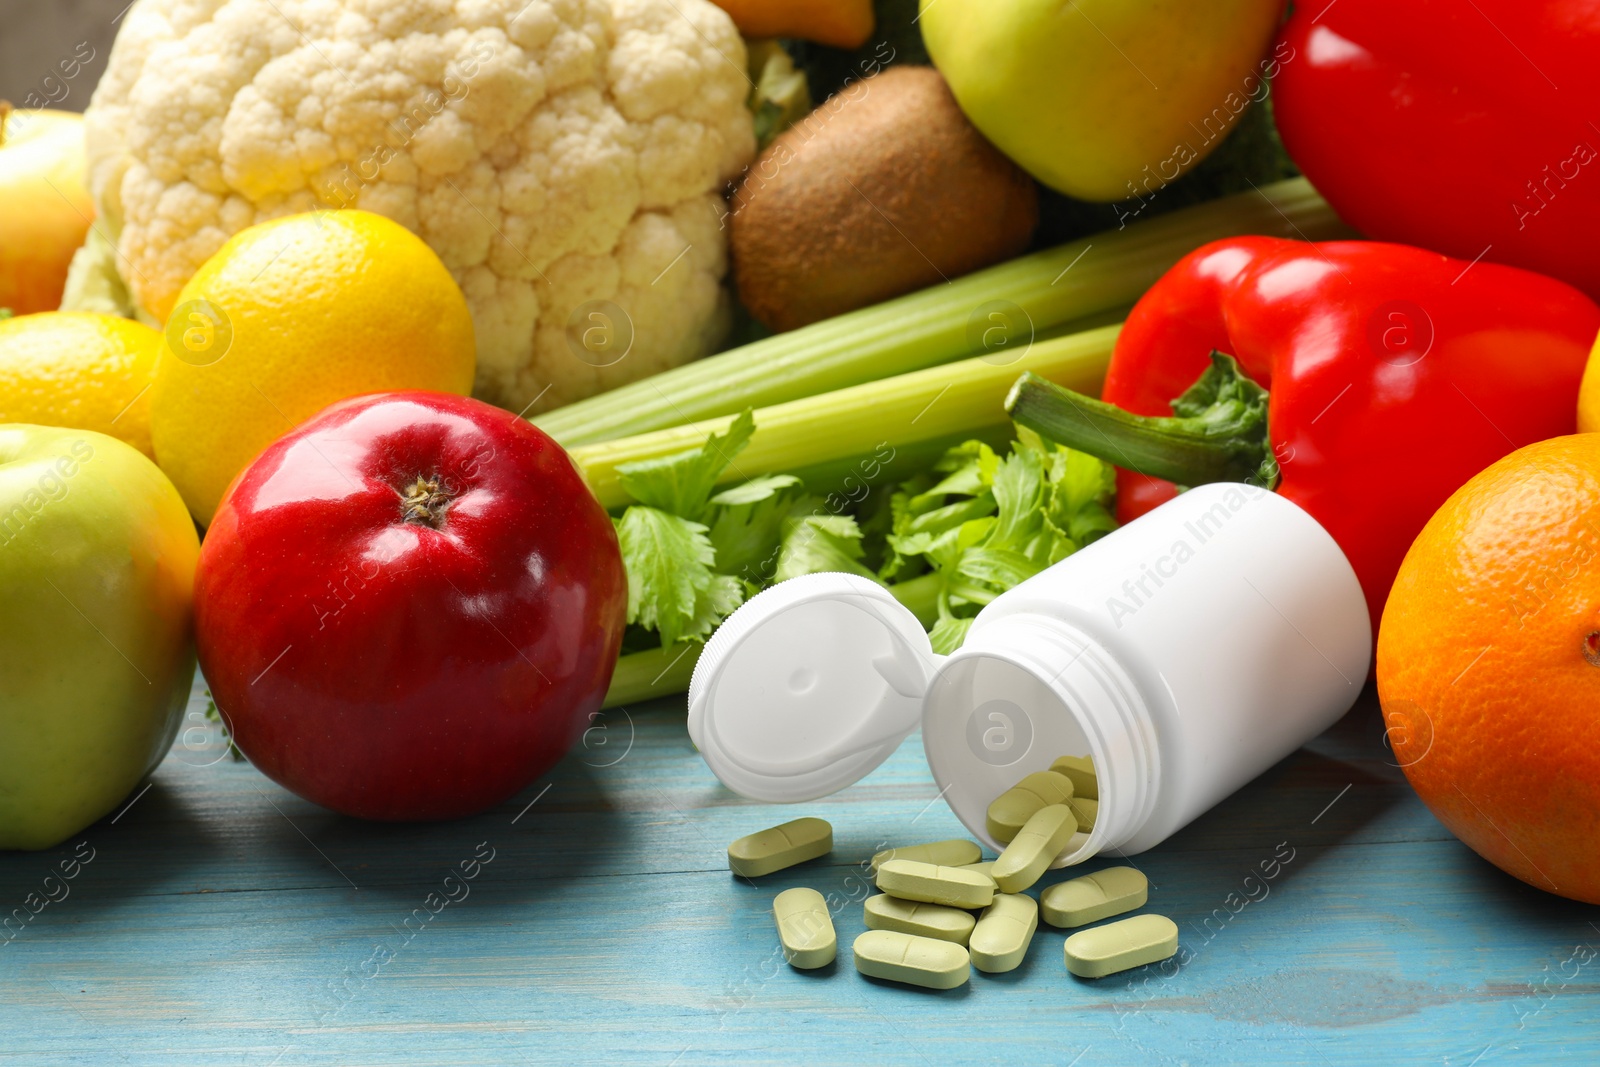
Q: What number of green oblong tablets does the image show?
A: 14